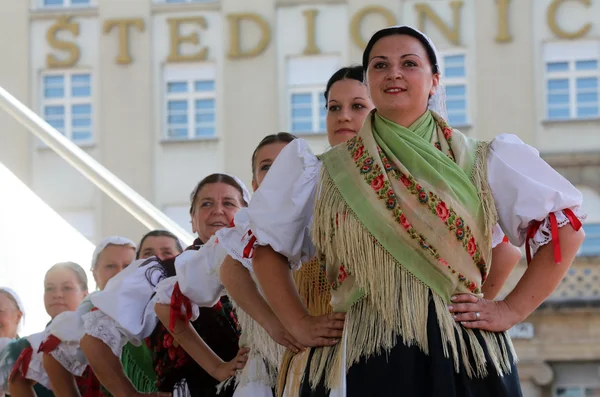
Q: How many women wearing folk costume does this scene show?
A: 8